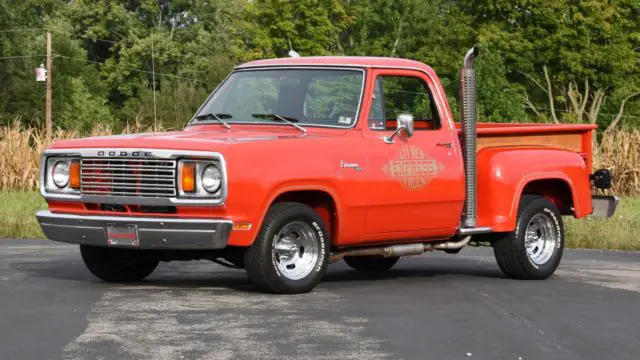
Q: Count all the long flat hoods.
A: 1